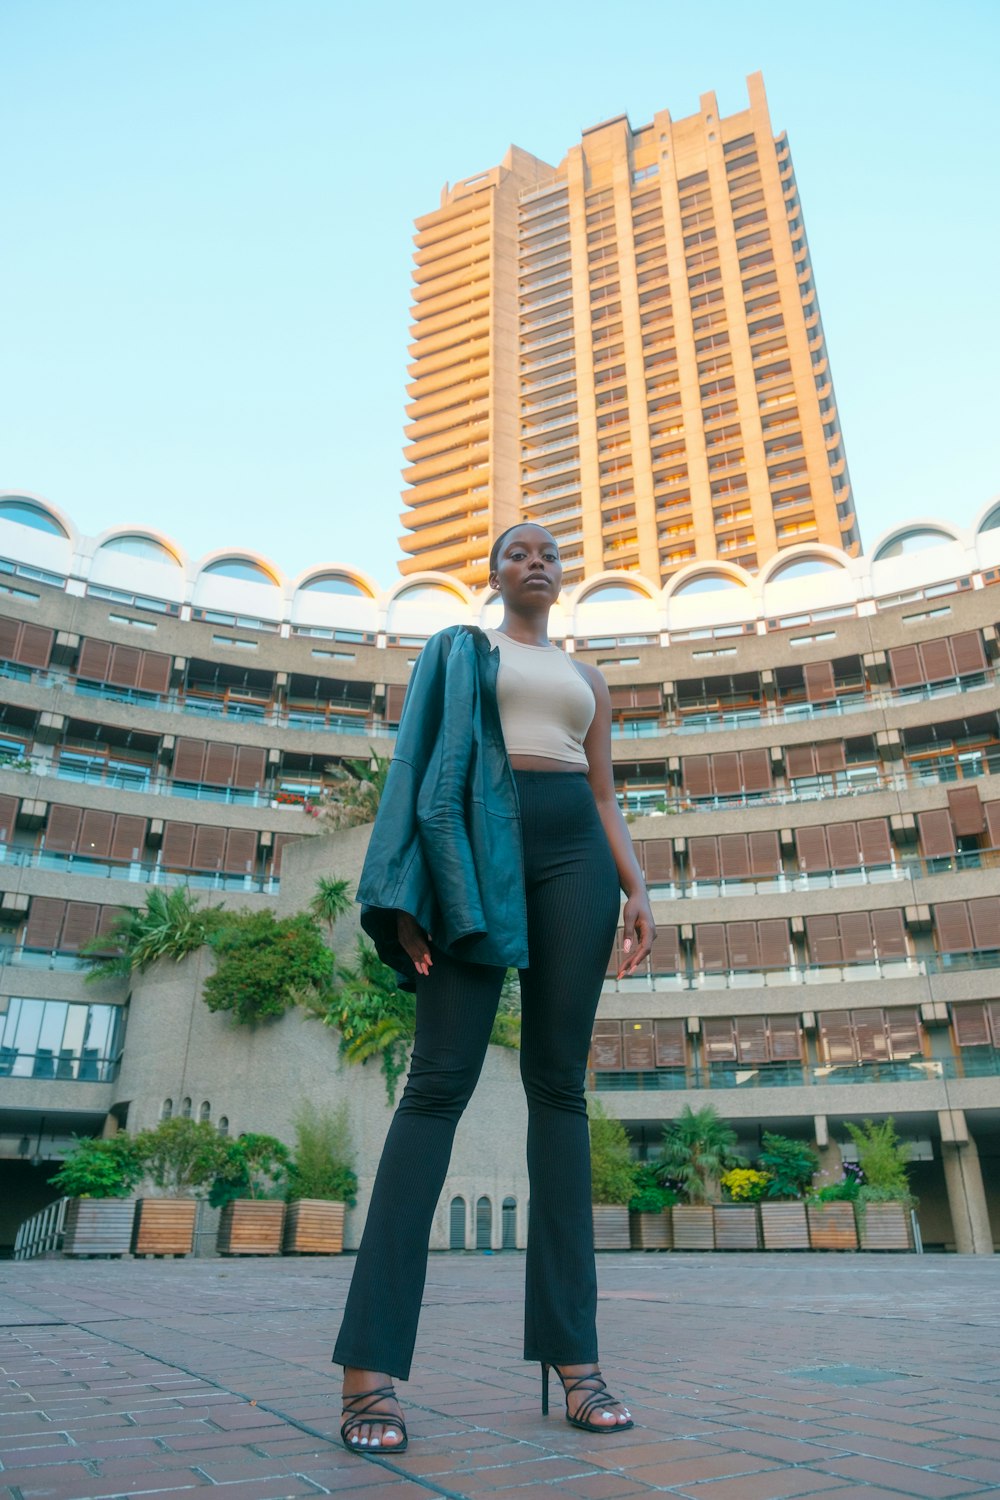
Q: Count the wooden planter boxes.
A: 11